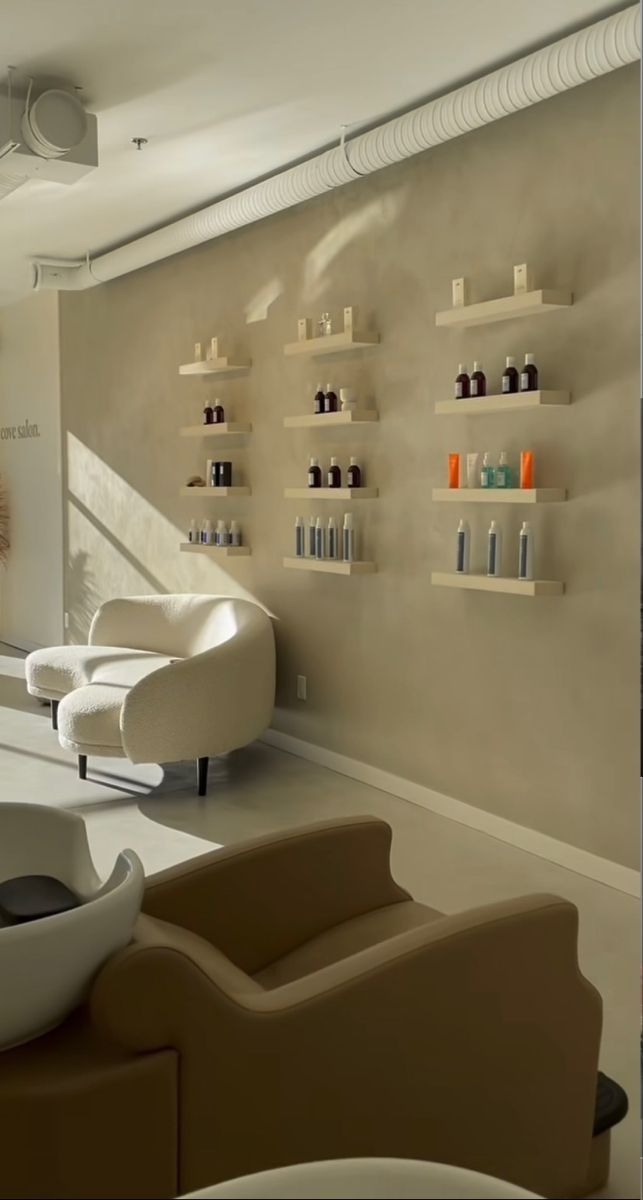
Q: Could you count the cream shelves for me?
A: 12